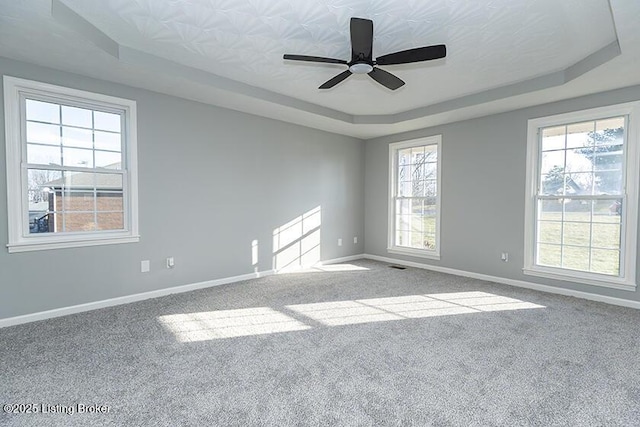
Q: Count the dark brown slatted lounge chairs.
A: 0